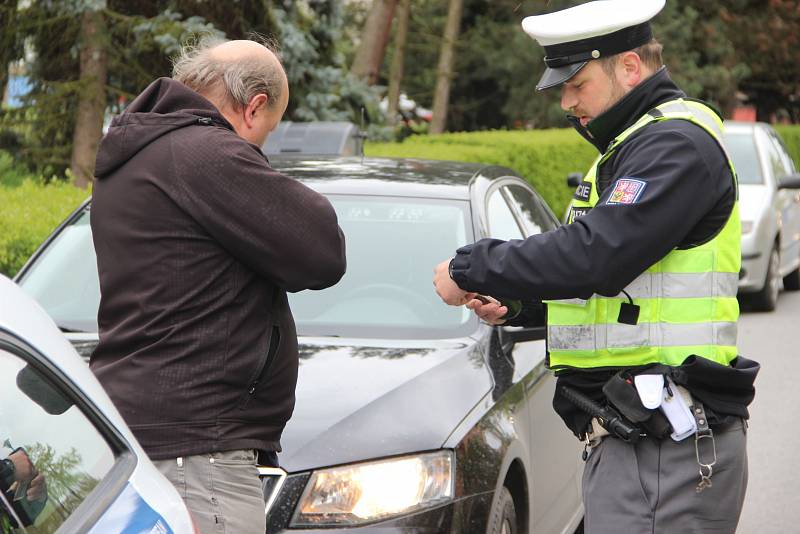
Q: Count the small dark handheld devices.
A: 1